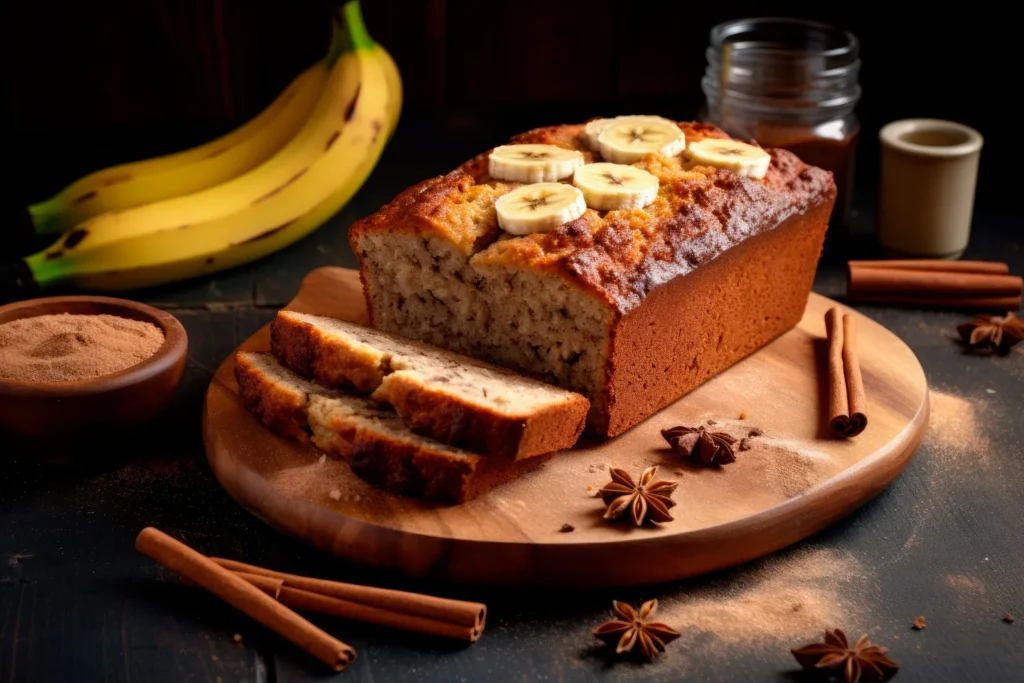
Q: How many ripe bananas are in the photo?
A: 2